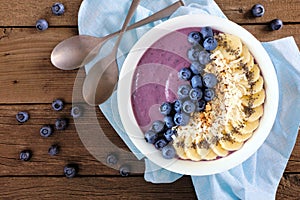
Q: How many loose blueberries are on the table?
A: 14